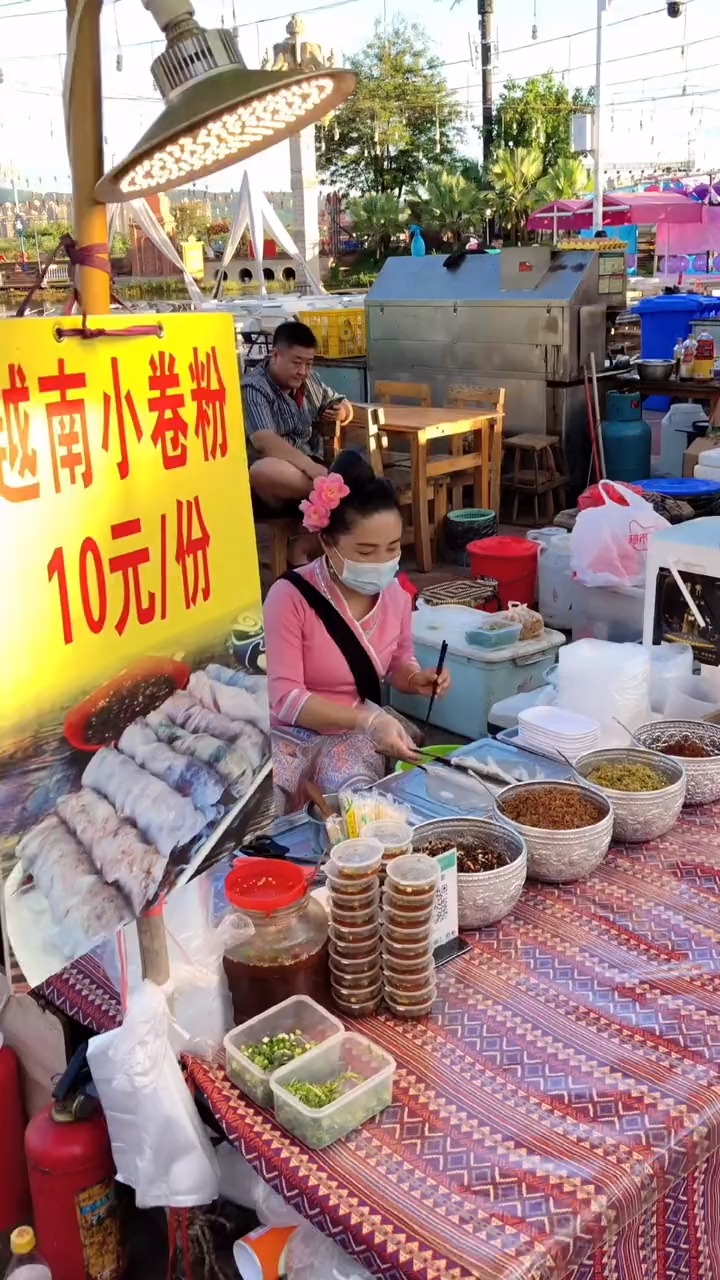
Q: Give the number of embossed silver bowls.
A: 4